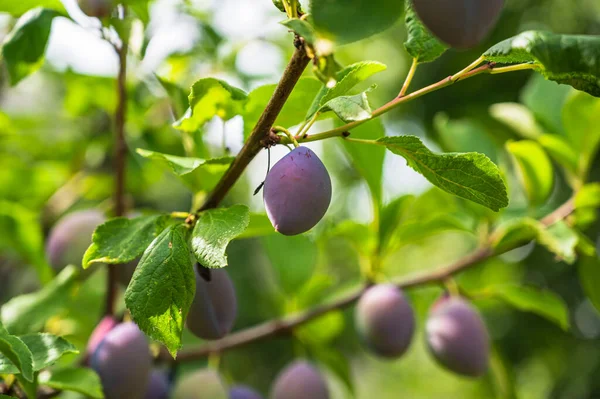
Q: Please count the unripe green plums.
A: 1